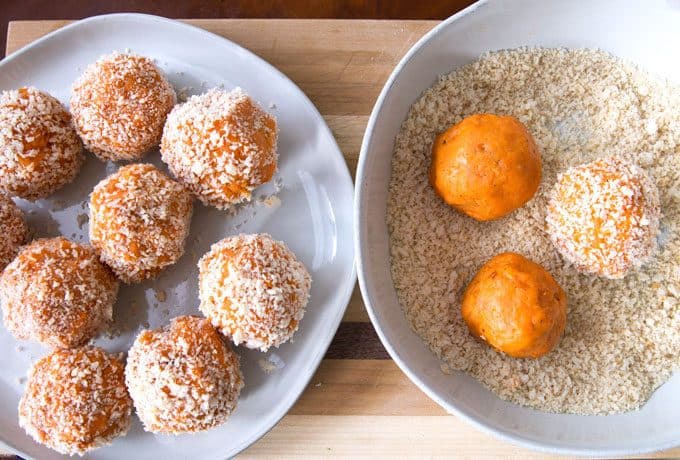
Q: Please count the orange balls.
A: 12